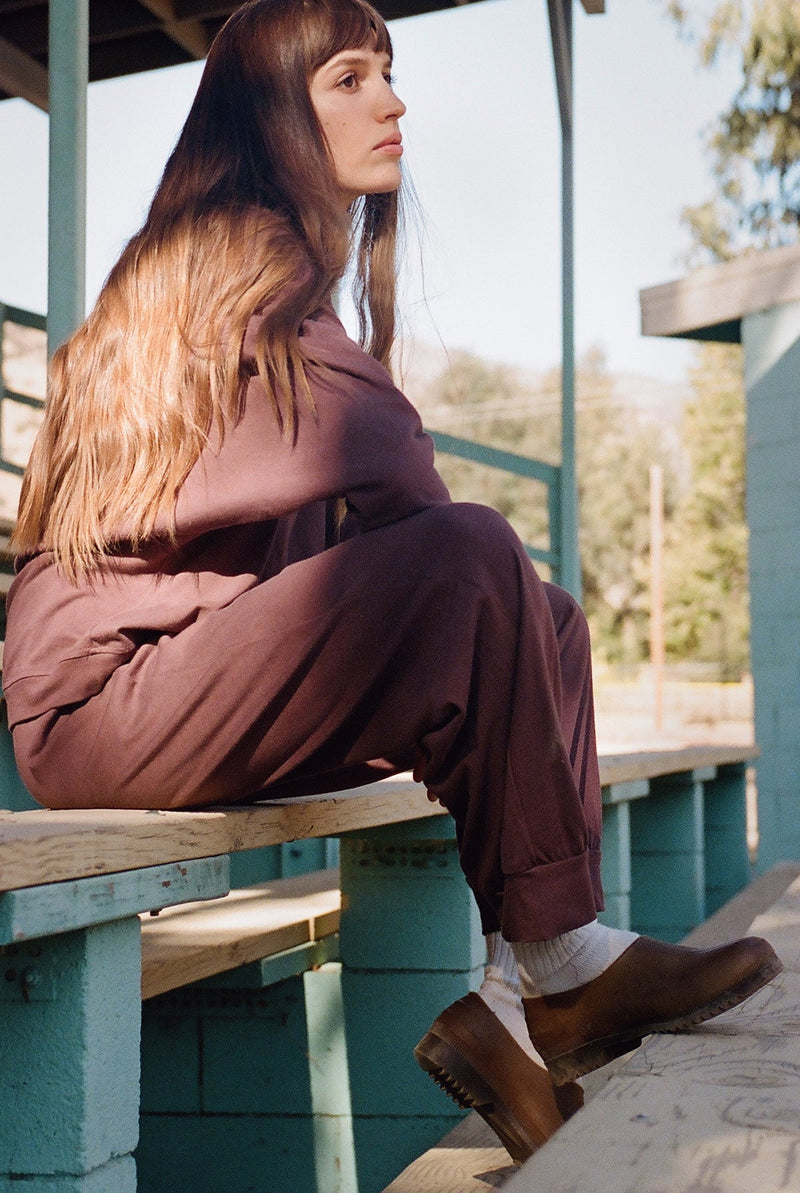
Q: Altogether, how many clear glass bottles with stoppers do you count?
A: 0